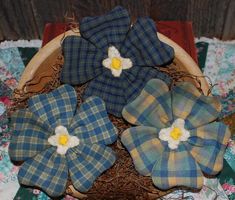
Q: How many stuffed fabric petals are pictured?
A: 15